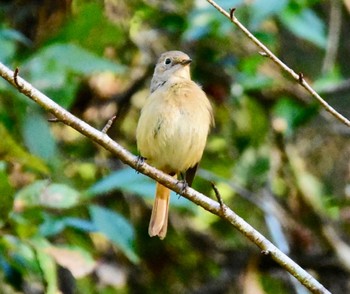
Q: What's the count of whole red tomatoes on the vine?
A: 0